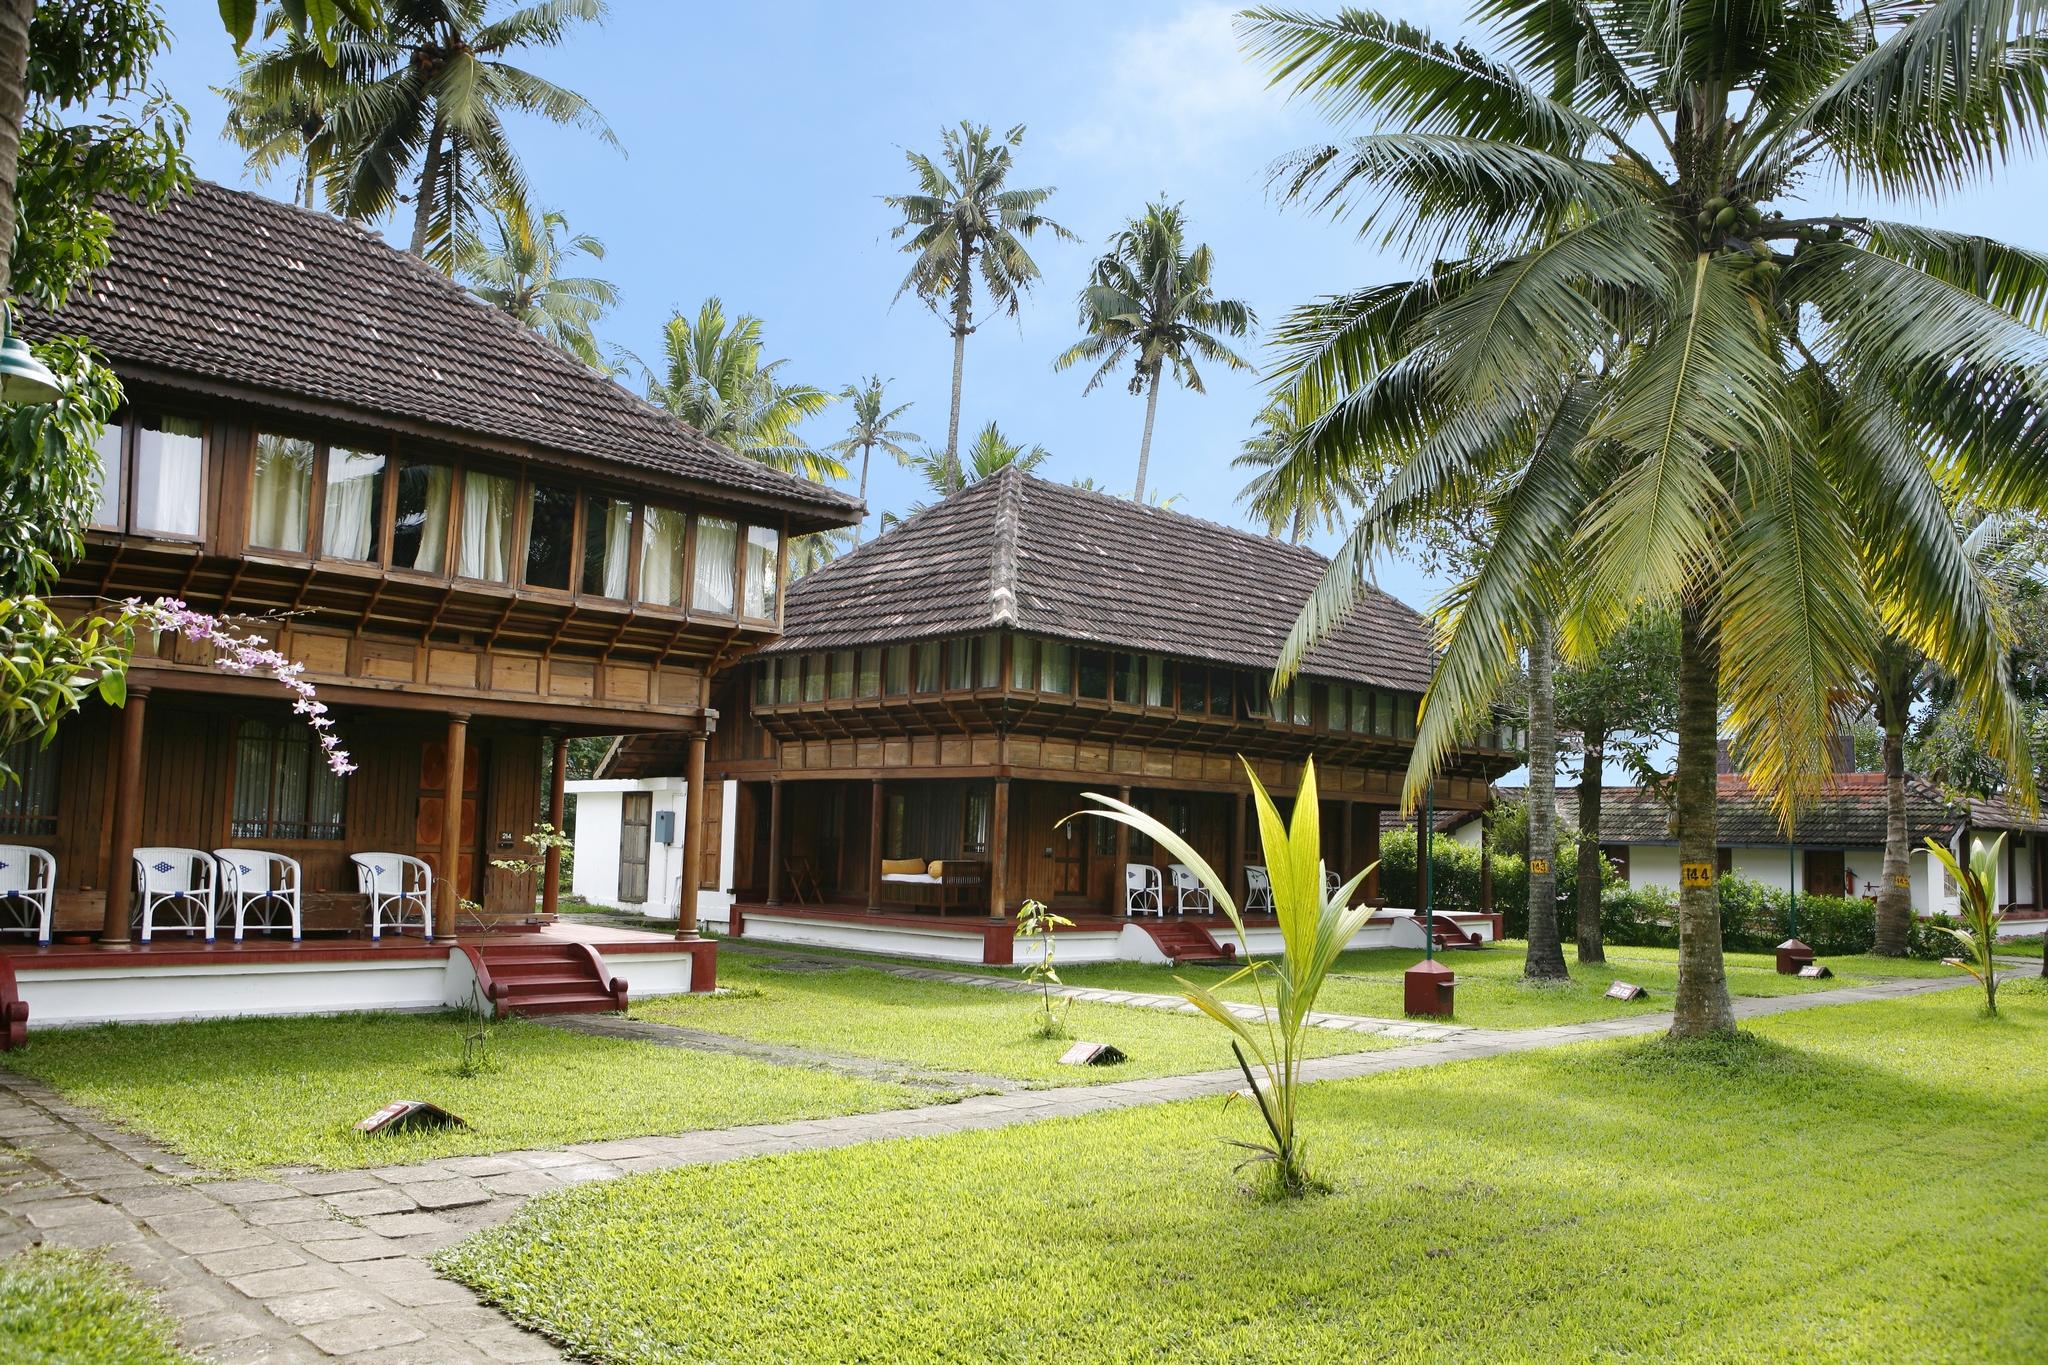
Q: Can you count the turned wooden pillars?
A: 12